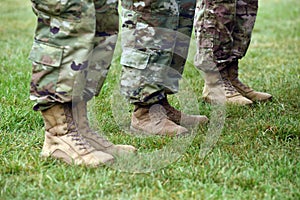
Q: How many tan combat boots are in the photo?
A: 6